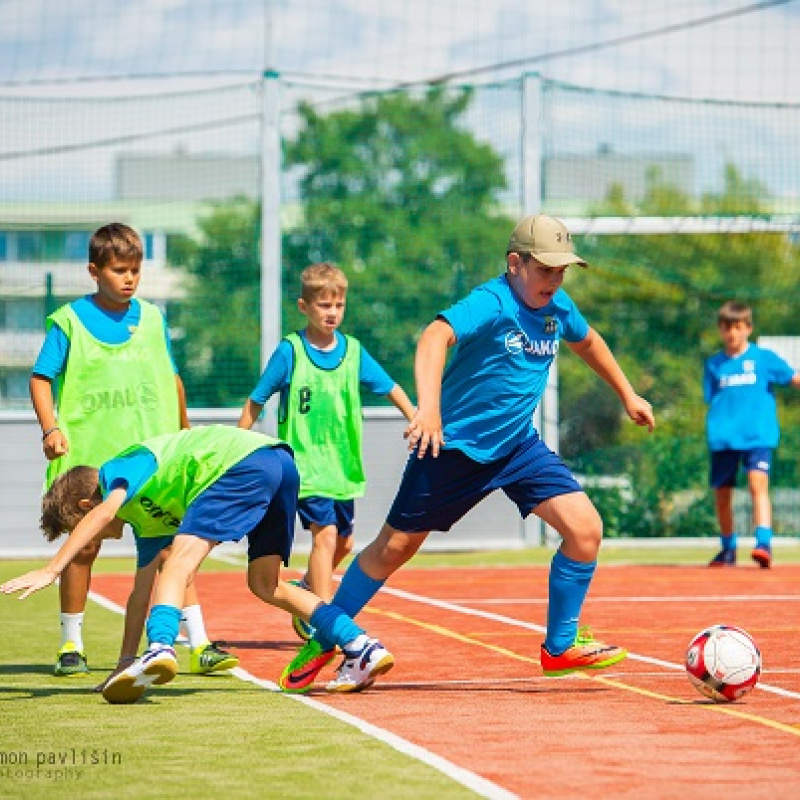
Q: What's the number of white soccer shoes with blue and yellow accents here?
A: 2